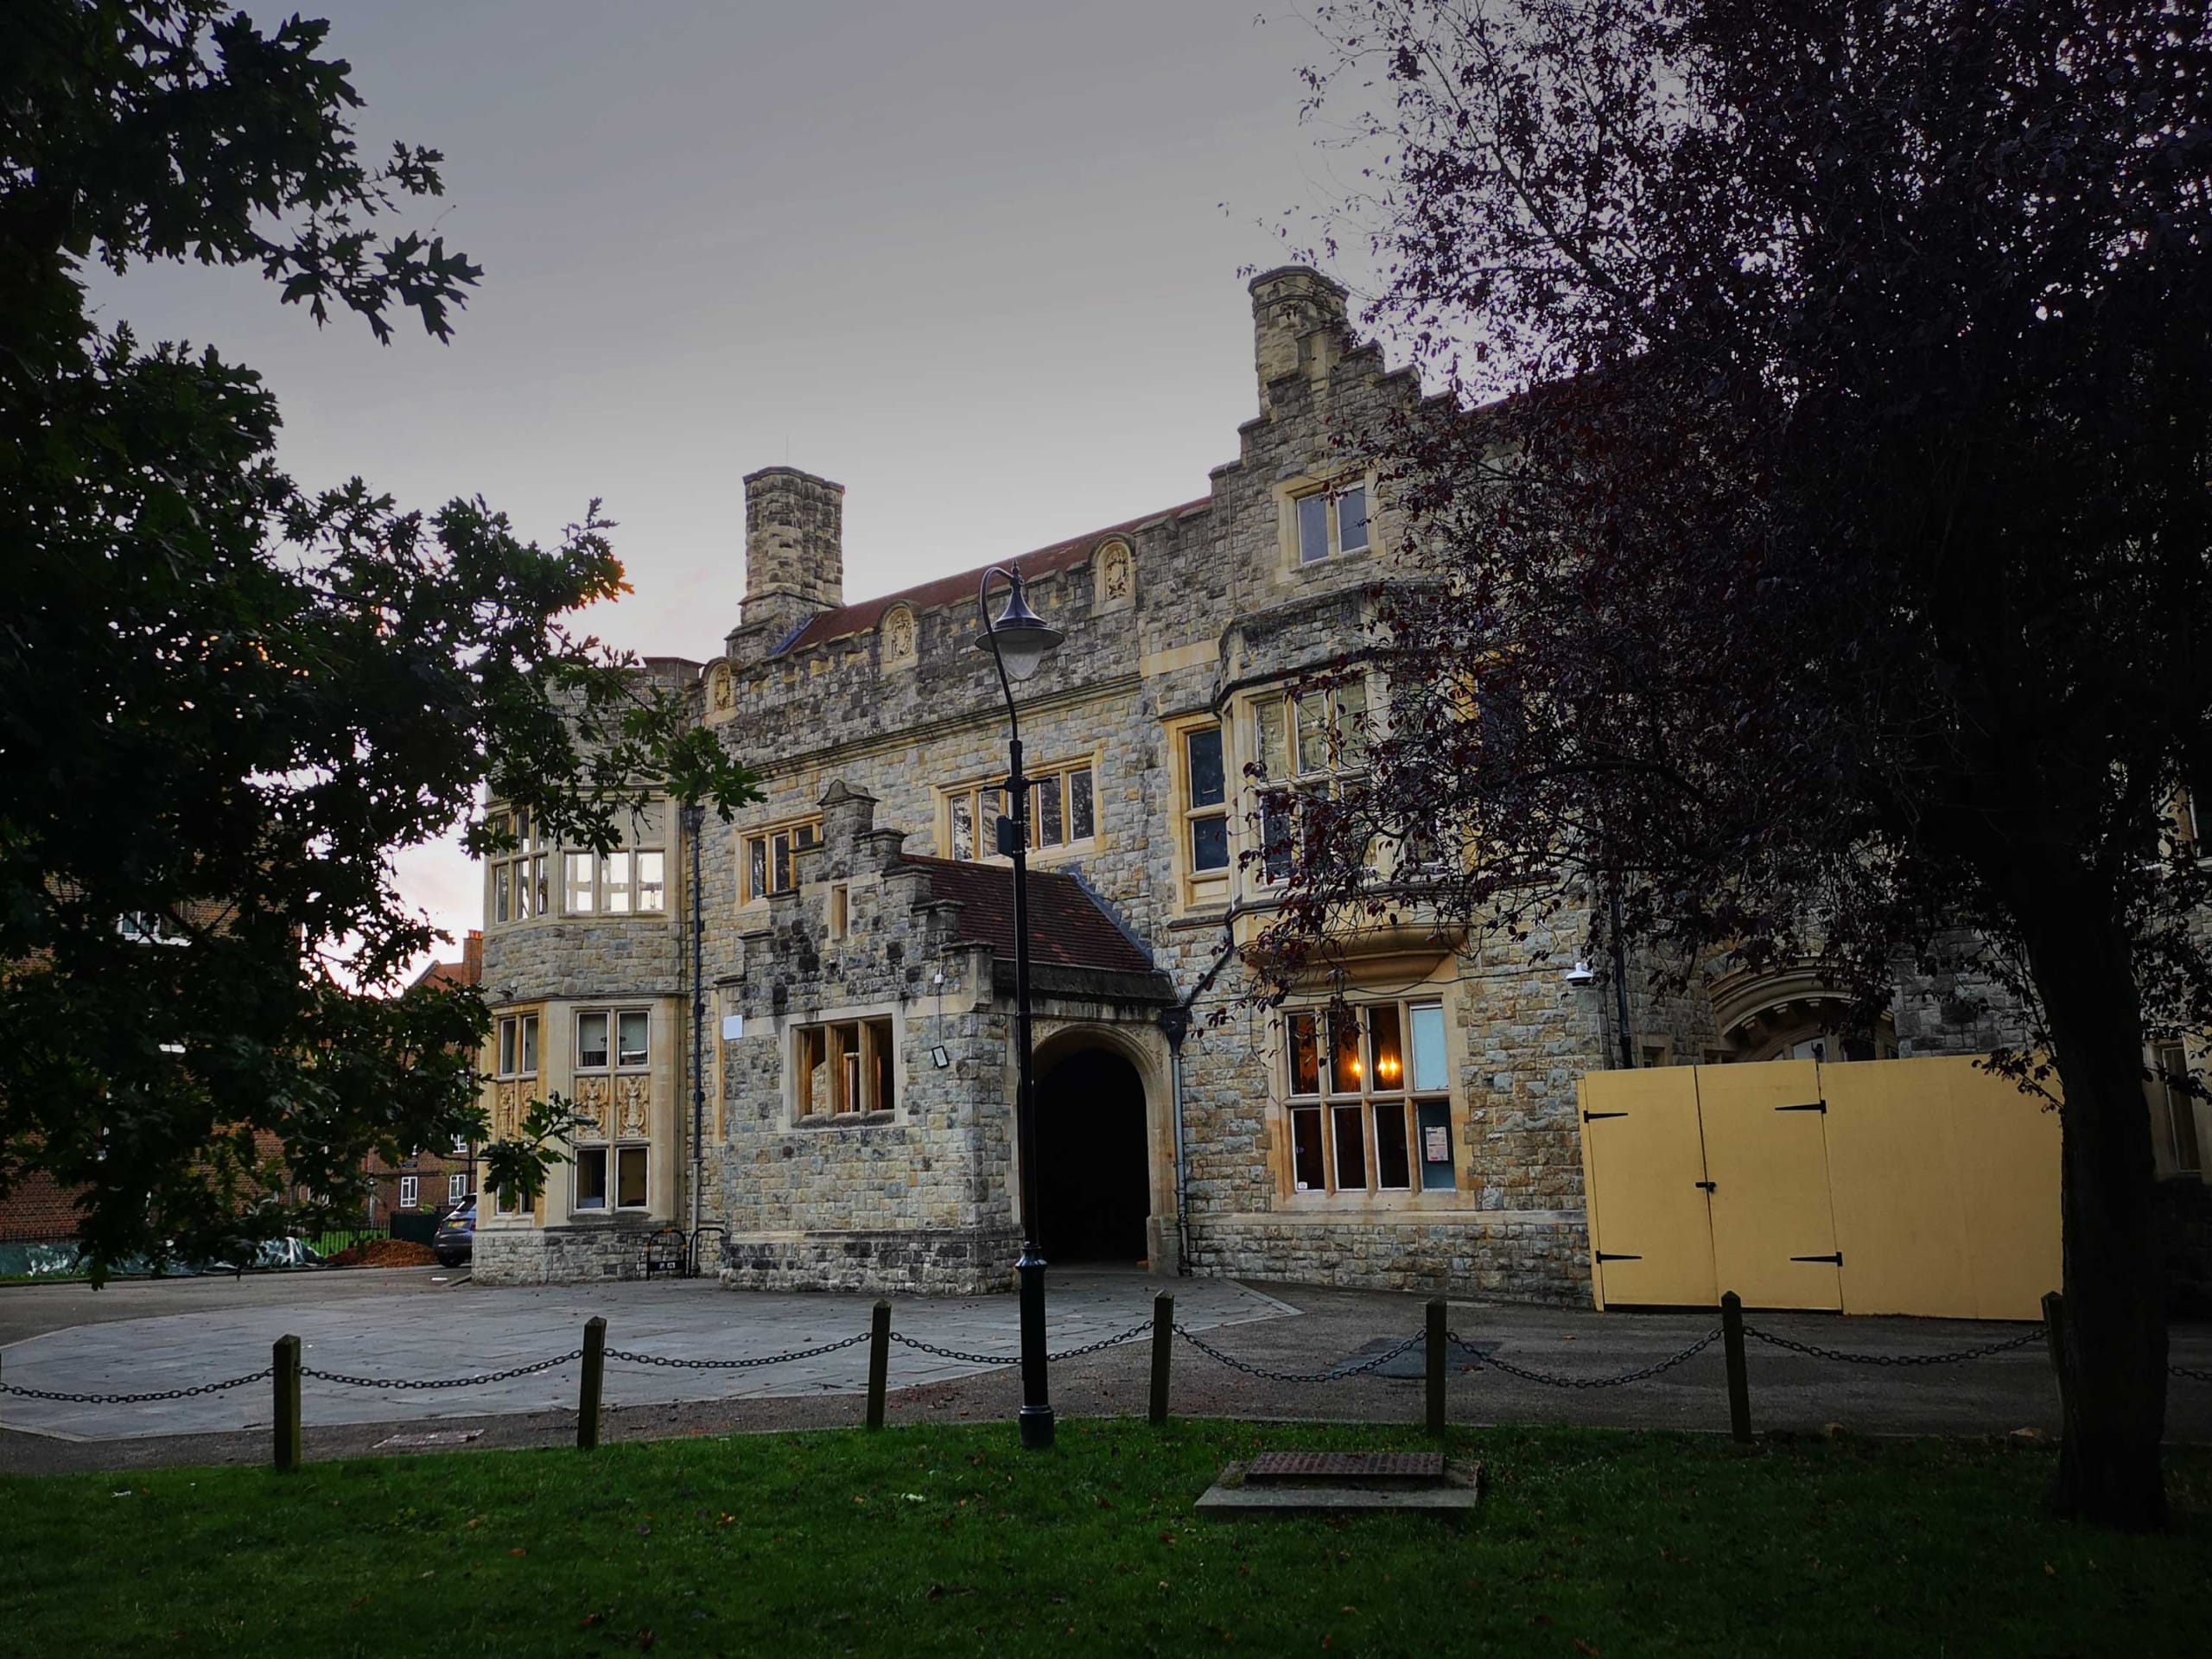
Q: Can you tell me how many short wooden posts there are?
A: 7